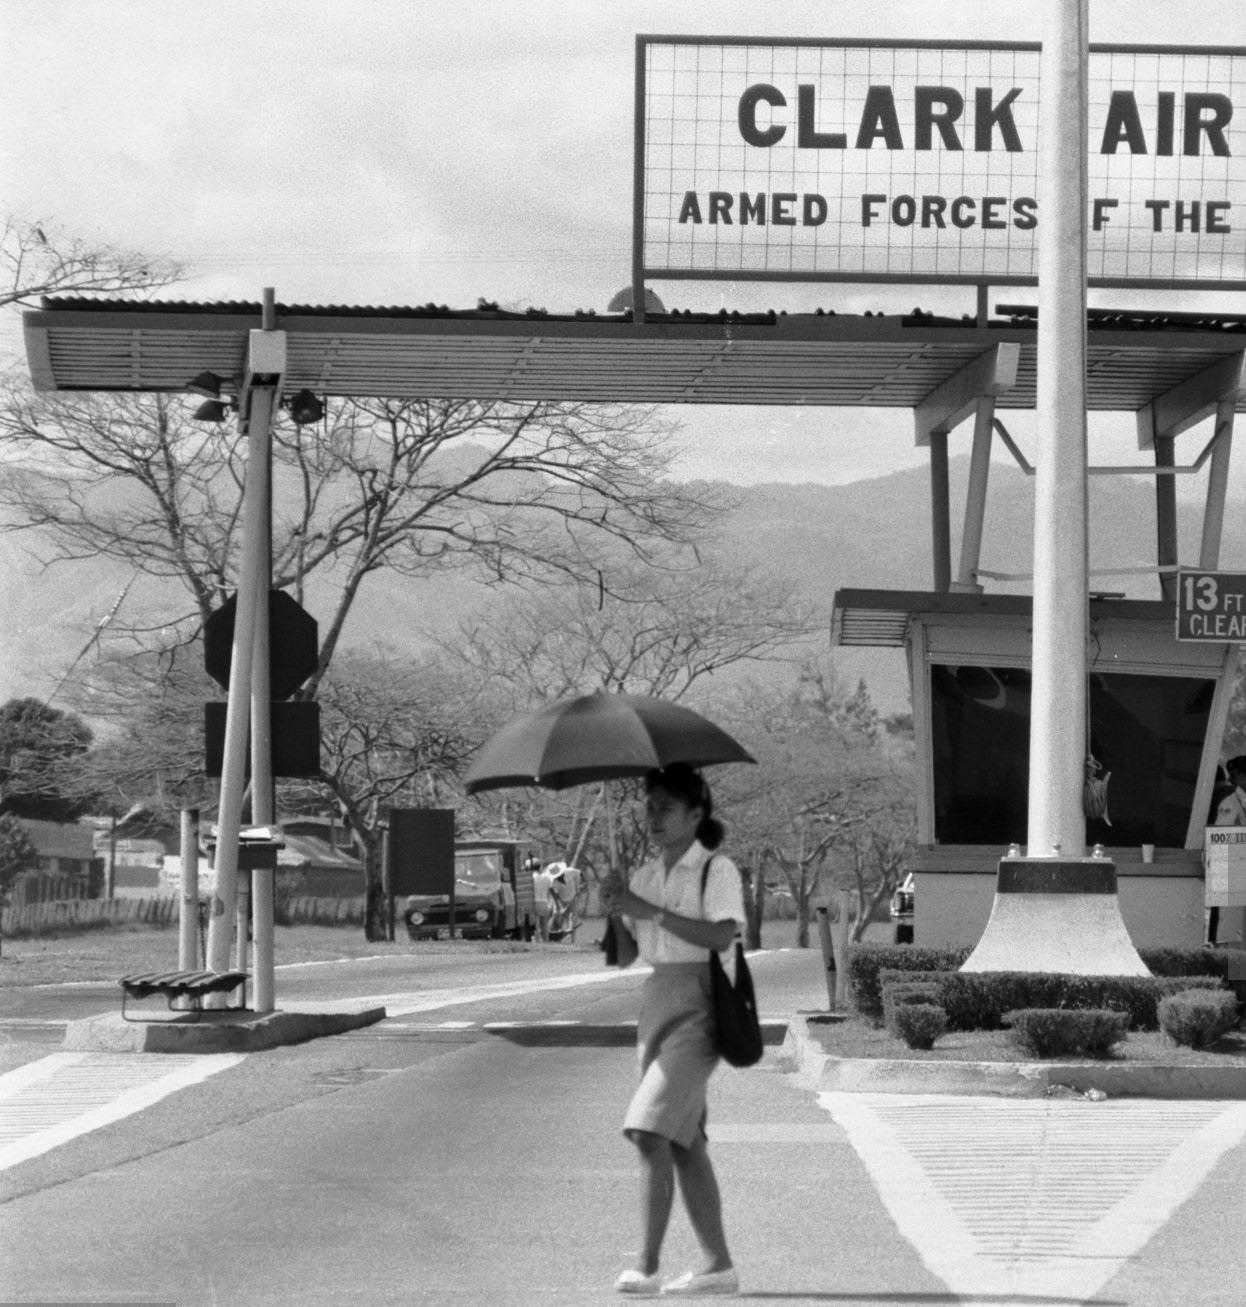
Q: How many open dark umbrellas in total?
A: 1